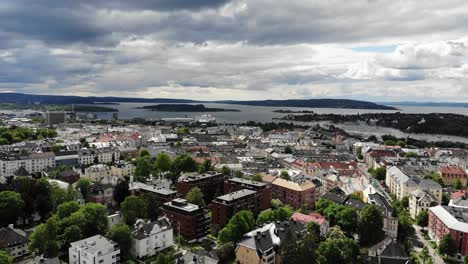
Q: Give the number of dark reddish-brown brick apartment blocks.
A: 5